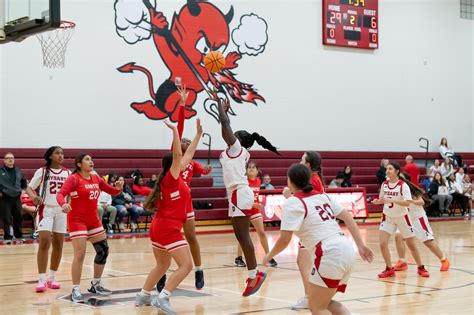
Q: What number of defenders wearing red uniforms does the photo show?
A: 5